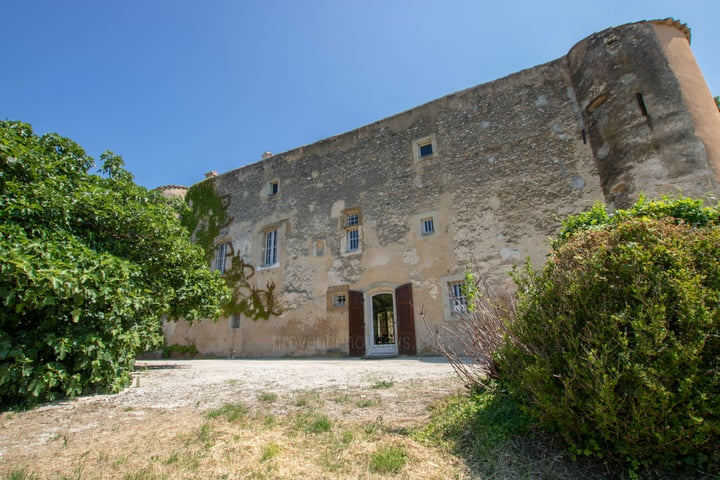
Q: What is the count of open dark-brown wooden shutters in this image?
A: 2